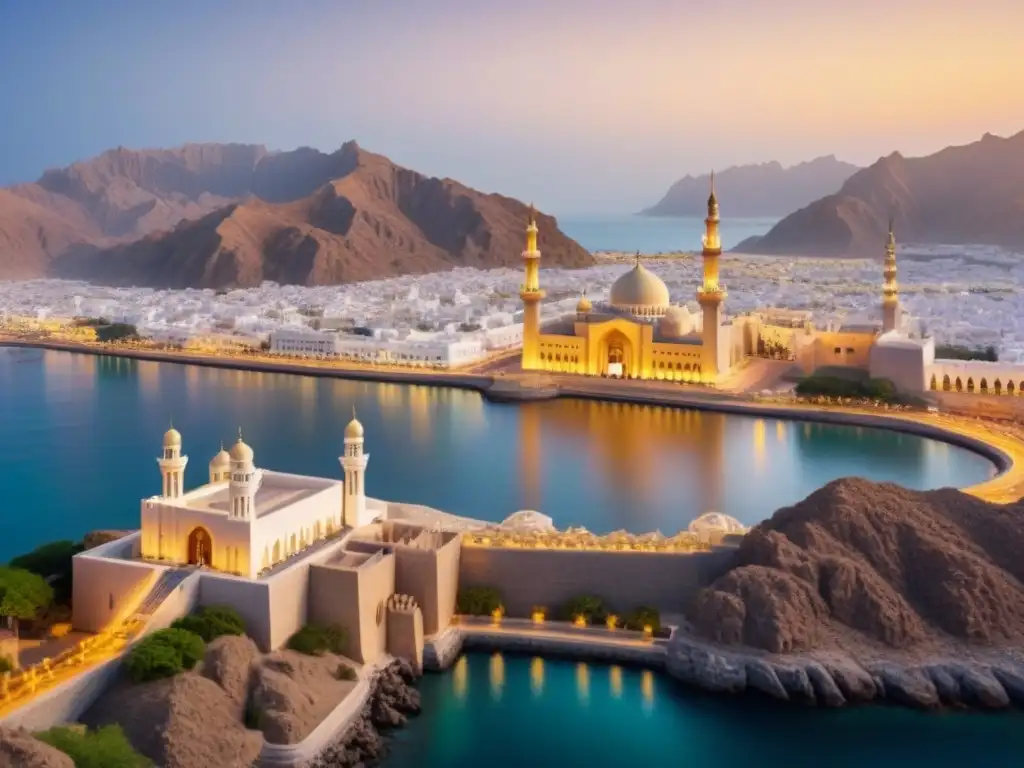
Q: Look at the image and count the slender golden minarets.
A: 3